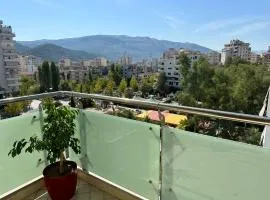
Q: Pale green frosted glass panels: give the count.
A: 3